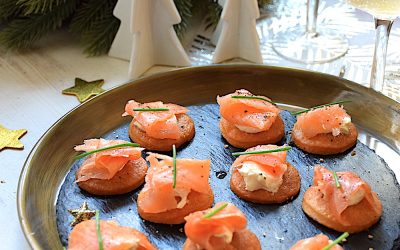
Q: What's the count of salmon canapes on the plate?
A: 10